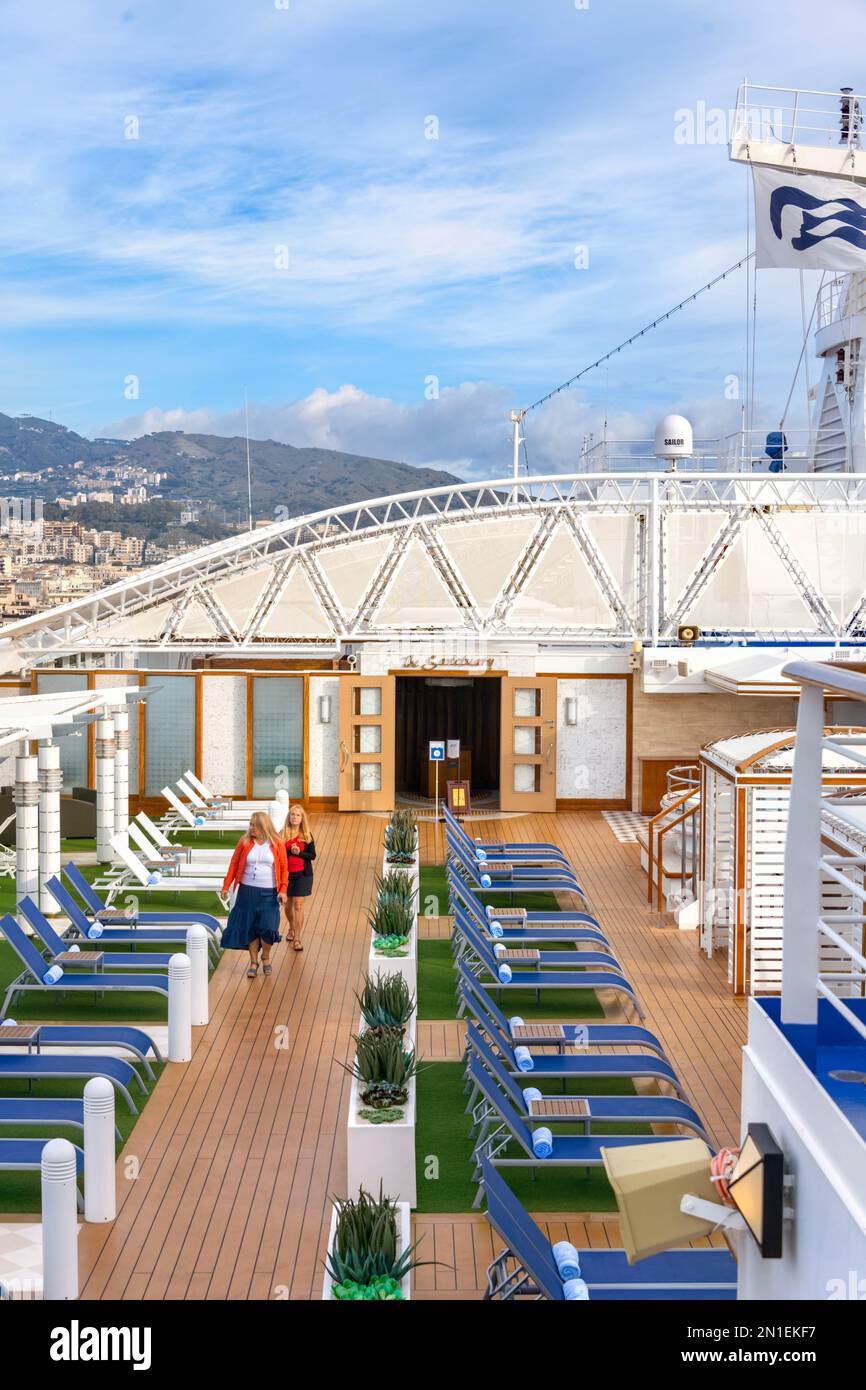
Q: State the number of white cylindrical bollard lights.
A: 6